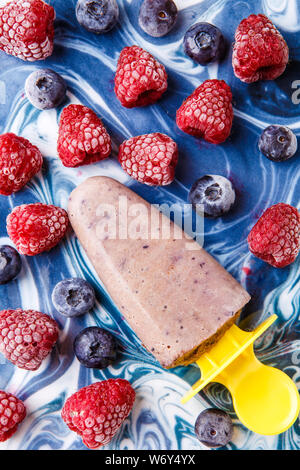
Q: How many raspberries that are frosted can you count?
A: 12